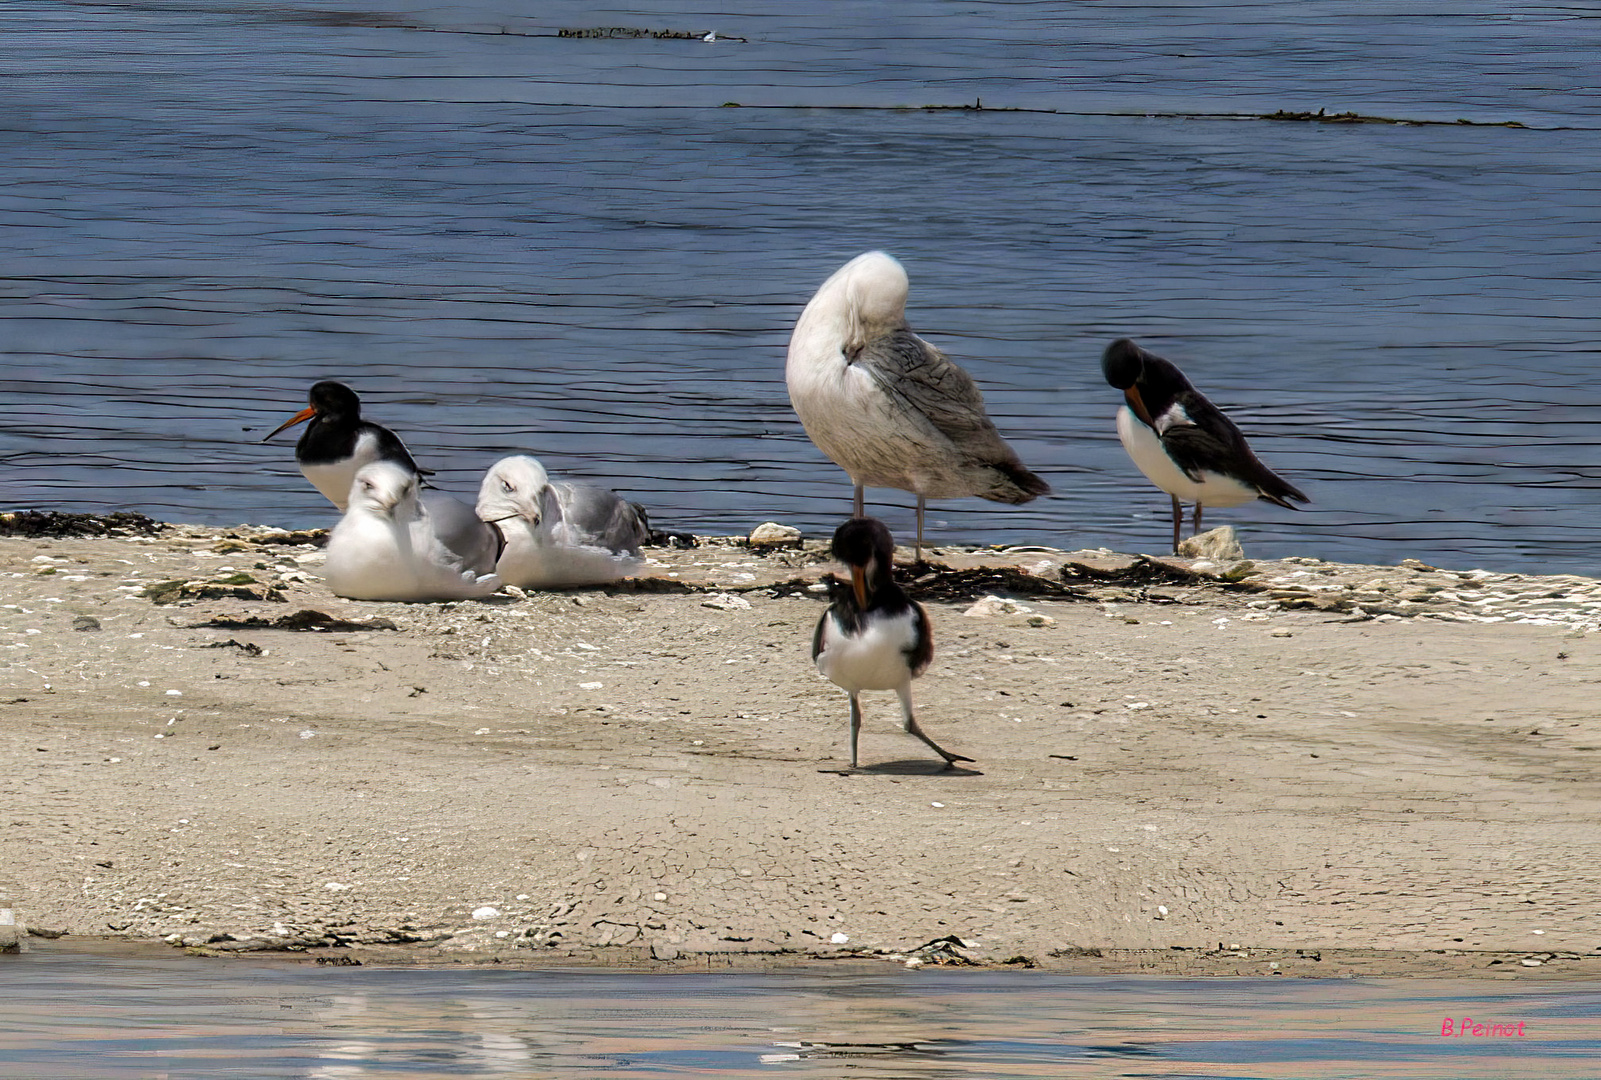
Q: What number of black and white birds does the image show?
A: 3